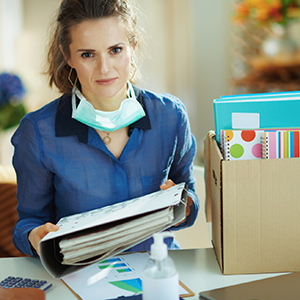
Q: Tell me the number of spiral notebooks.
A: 2